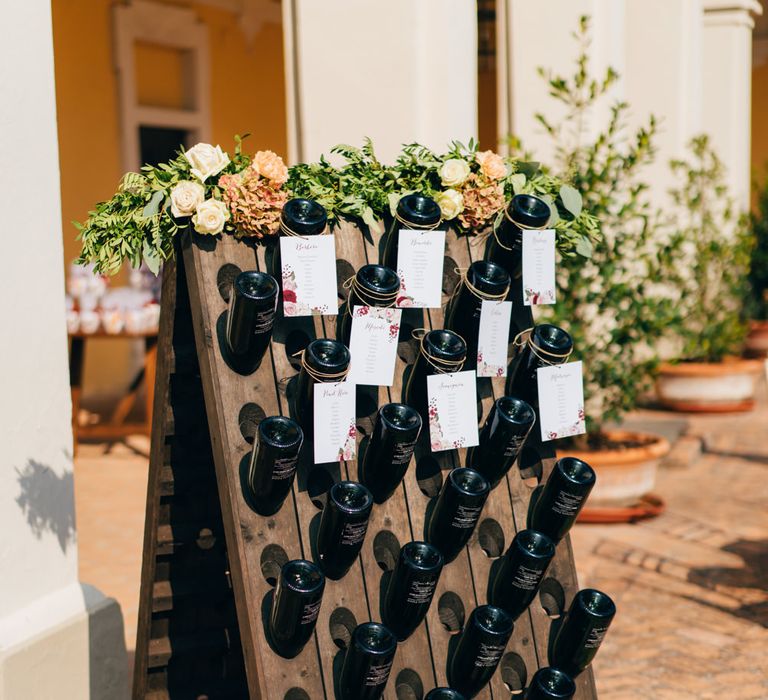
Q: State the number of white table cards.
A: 8